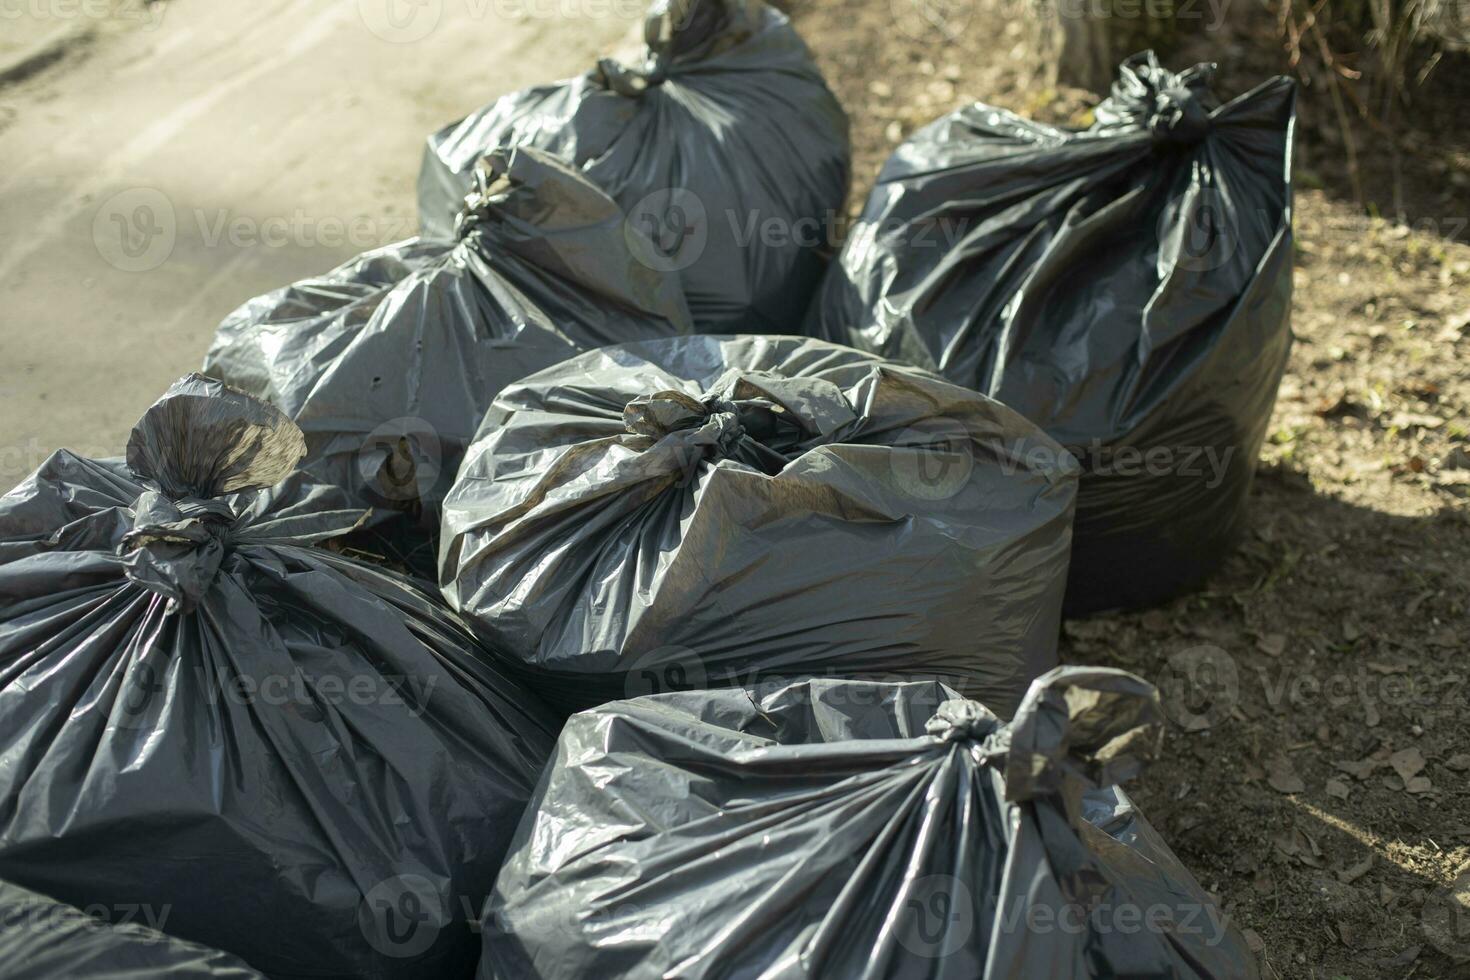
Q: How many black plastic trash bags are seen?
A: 7